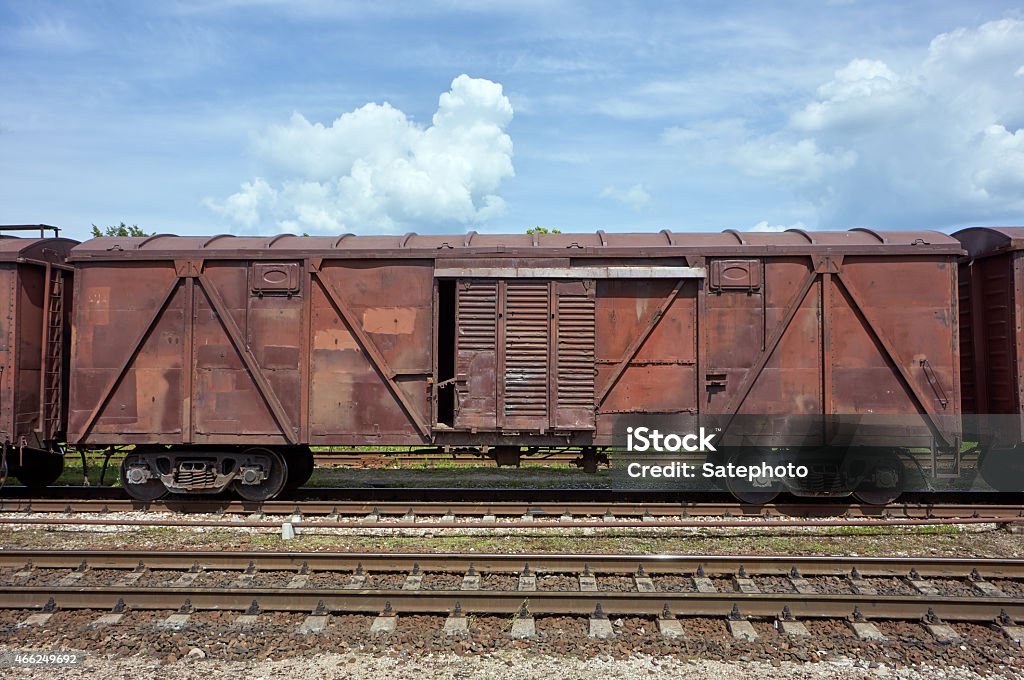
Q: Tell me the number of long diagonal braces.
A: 6